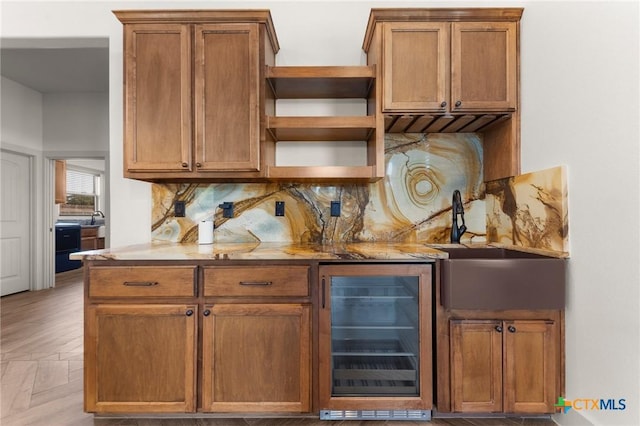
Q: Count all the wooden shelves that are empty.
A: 3